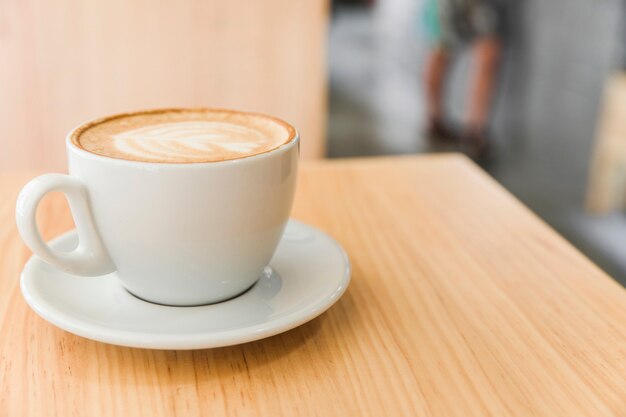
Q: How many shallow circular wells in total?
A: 1